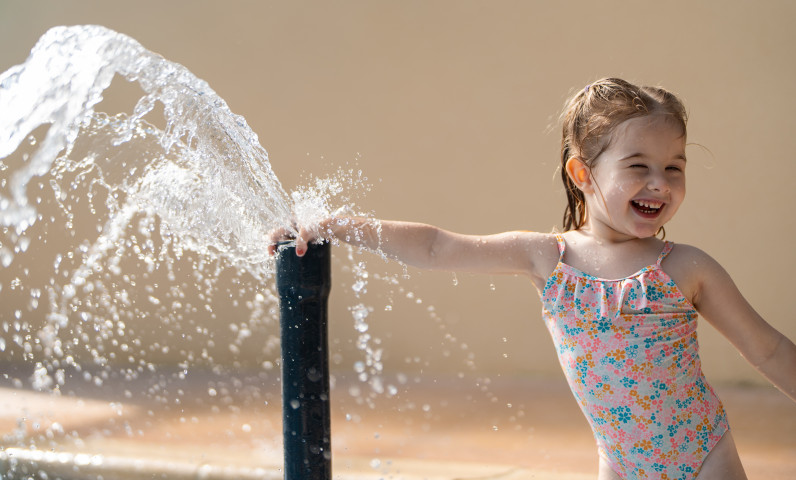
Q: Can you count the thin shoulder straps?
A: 2